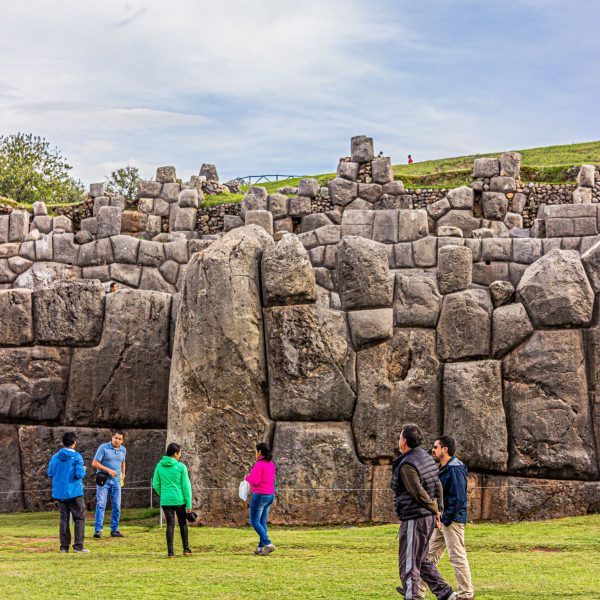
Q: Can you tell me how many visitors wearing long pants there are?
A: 6